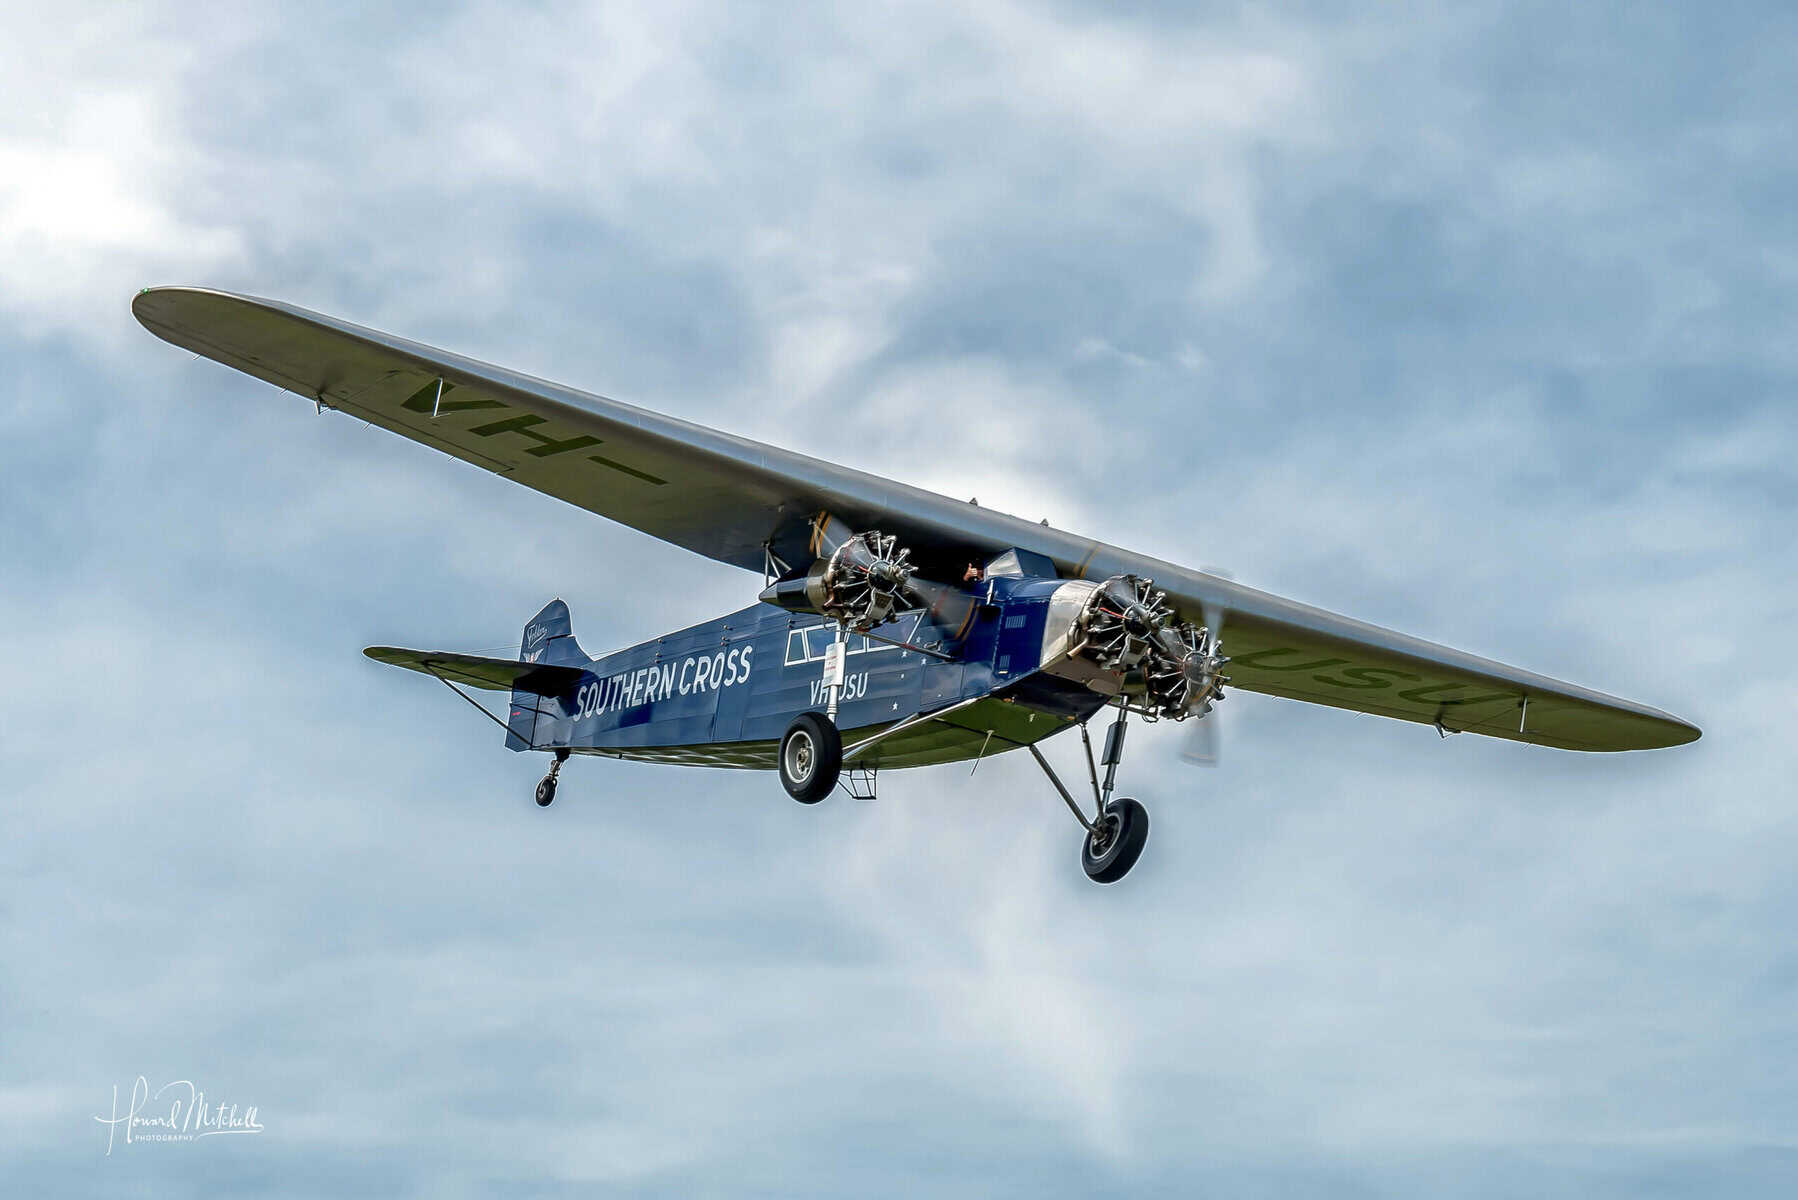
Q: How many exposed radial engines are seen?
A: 3